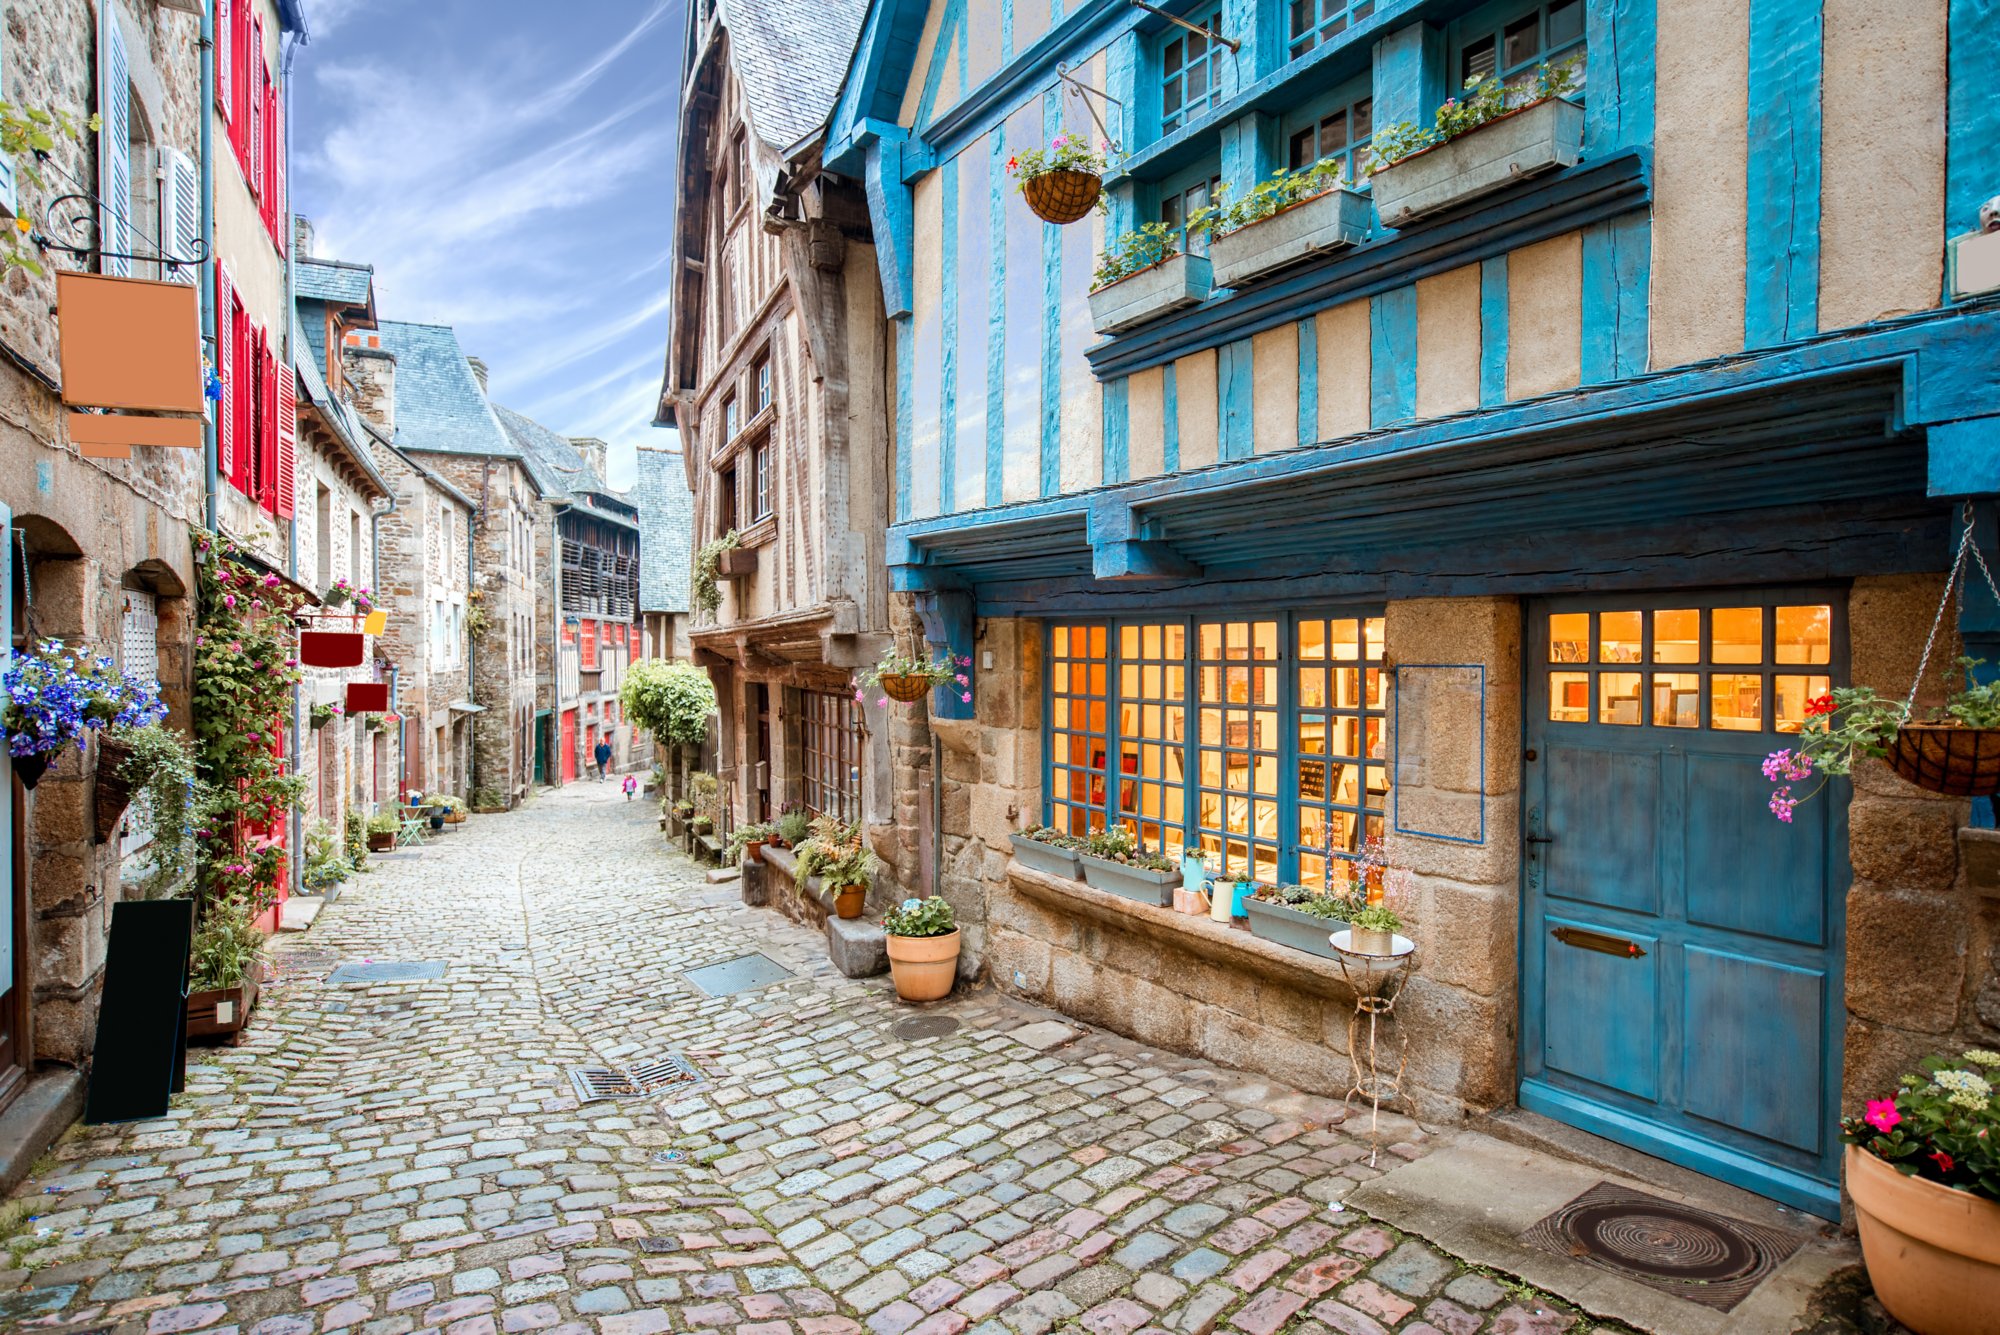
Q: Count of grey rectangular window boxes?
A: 6